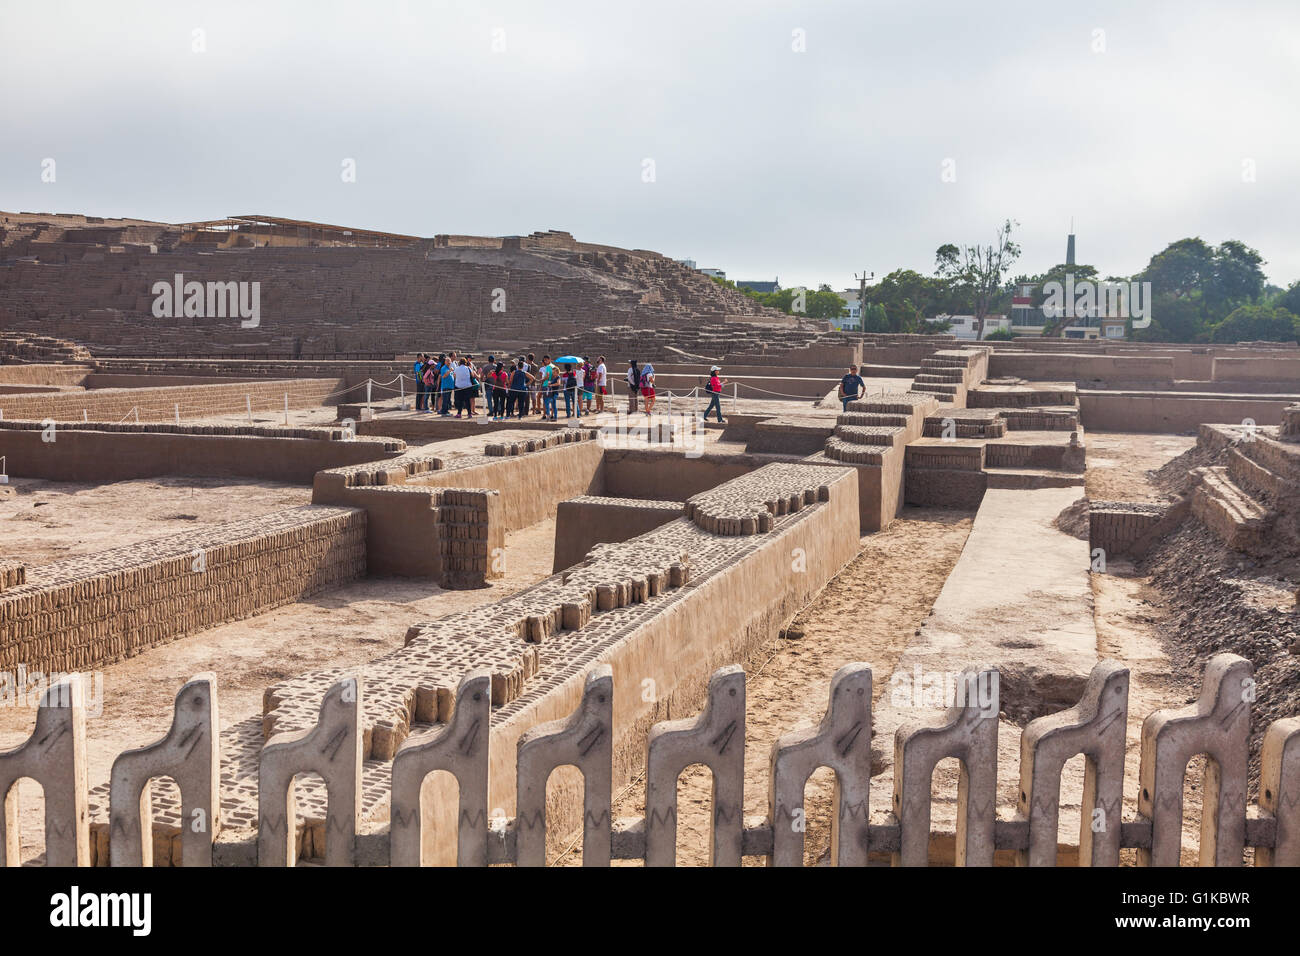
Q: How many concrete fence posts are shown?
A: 11